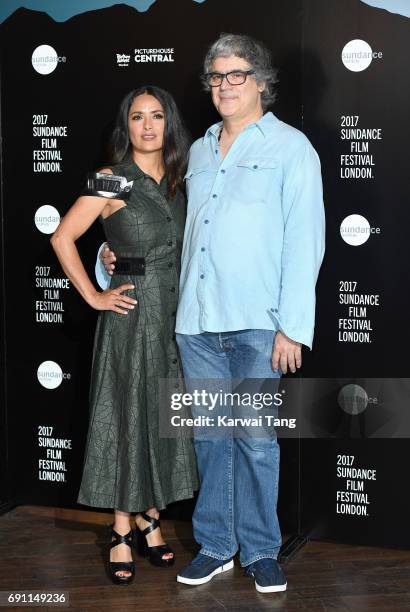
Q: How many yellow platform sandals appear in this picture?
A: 0